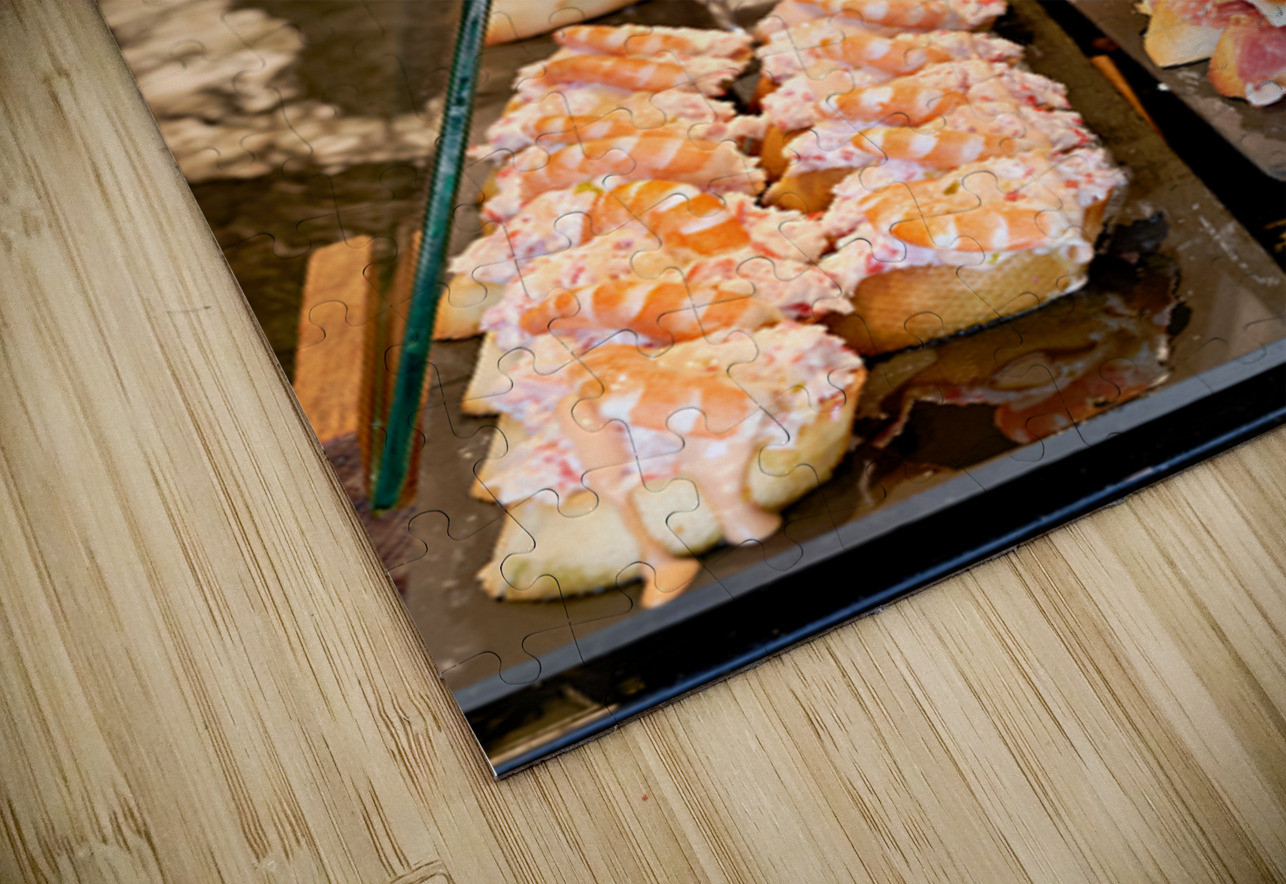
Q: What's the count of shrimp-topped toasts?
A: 12